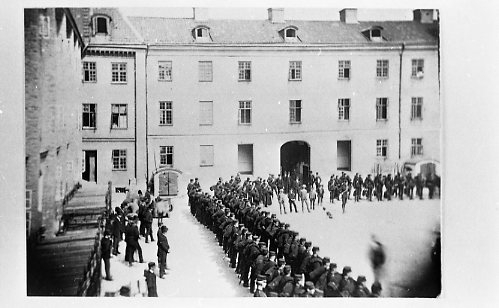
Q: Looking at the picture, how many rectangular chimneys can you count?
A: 4